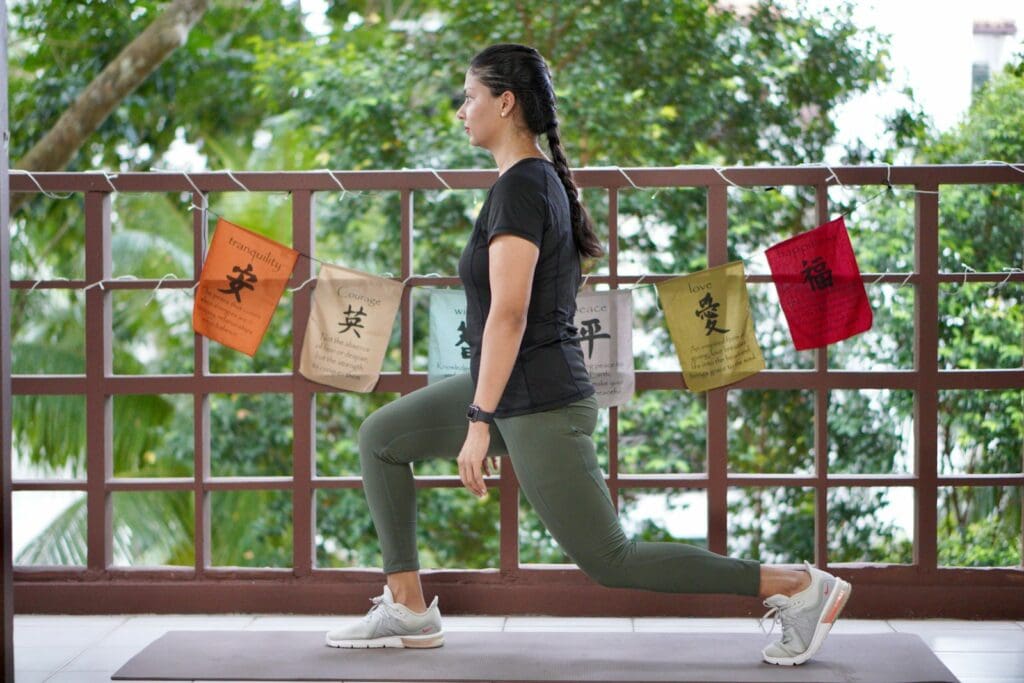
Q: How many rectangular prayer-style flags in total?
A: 6